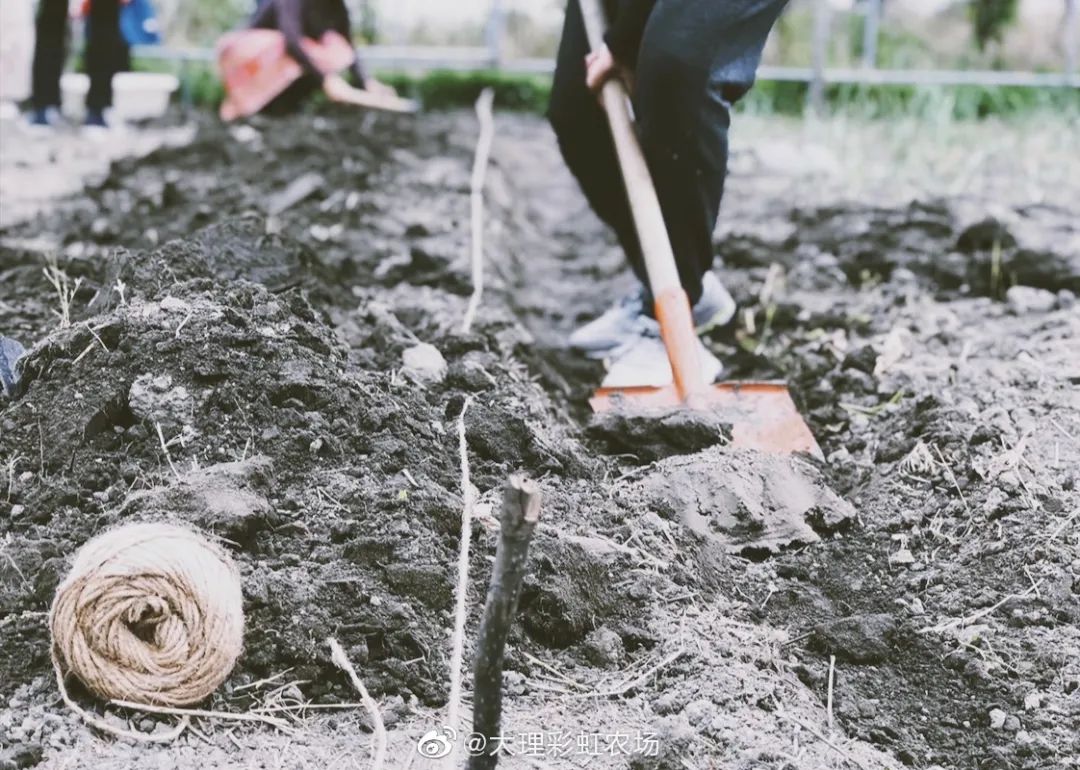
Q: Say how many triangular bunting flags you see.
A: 0